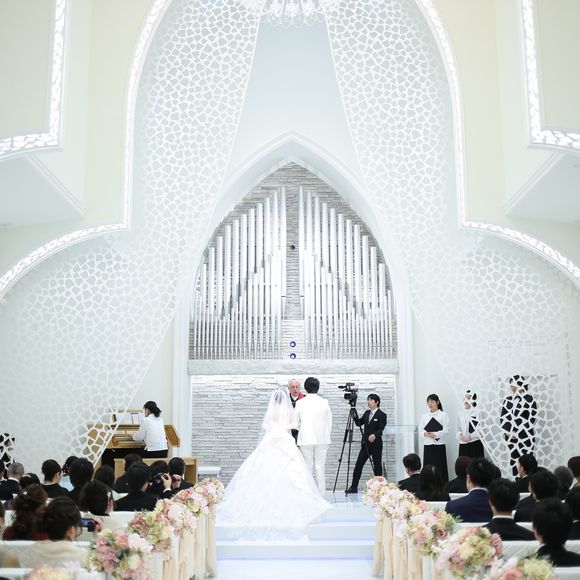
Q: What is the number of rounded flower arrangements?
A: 12